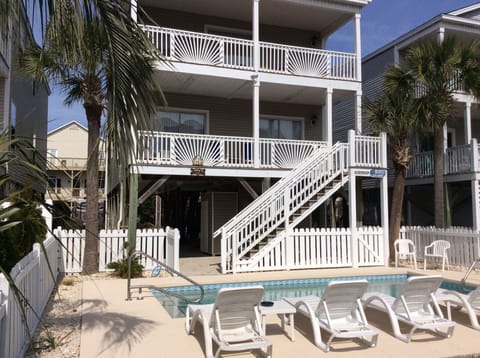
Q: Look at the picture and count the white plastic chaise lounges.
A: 4